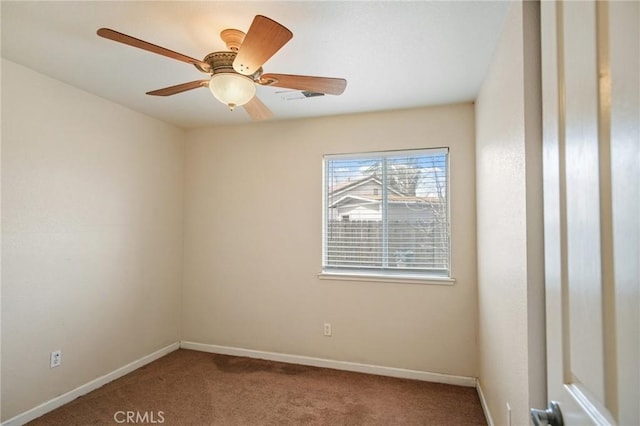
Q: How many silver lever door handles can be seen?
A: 1